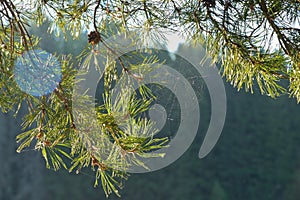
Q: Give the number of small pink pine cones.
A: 0